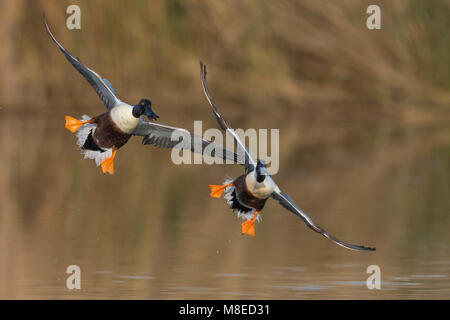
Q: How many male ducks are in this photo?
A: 2